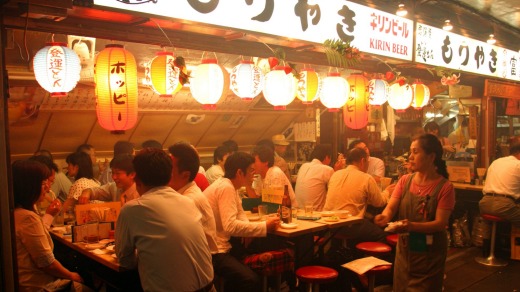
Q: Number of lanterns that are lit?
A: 12